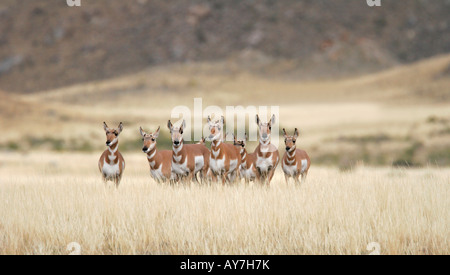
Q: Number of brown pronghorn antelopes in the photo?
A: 7